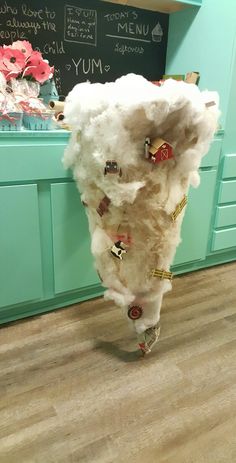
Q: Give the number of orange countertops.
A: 0